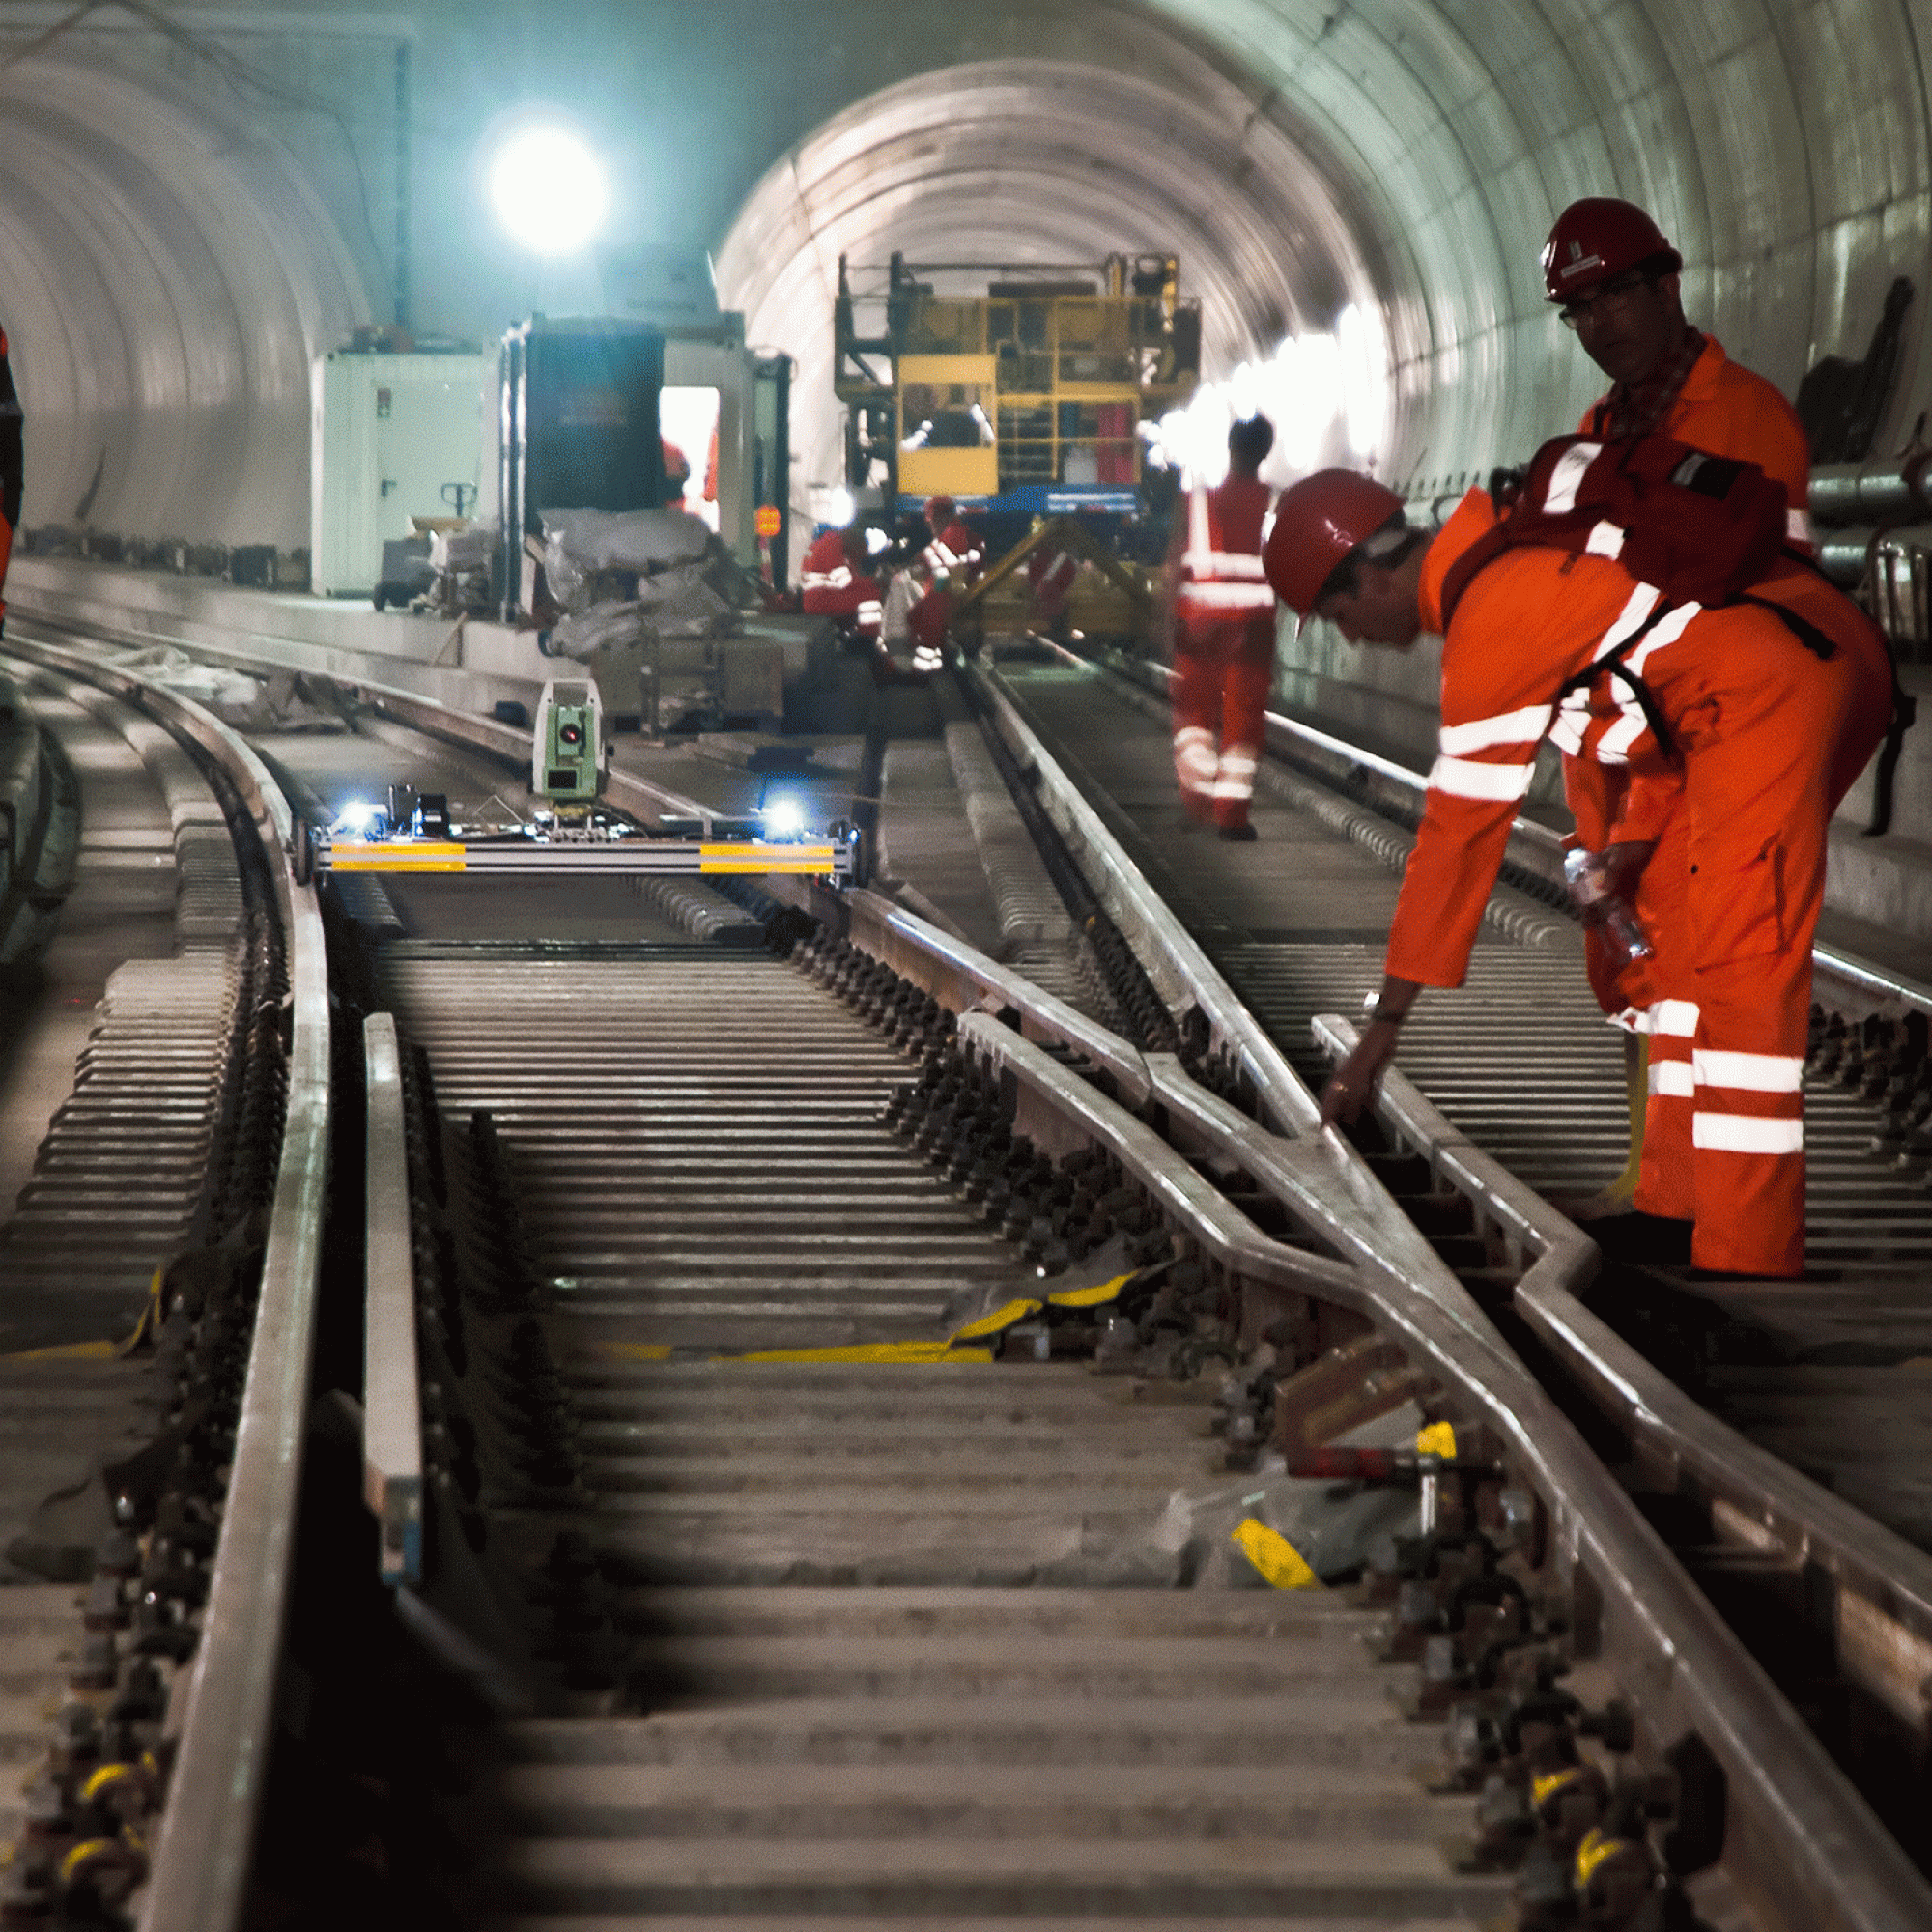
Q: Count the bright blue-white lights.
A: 3